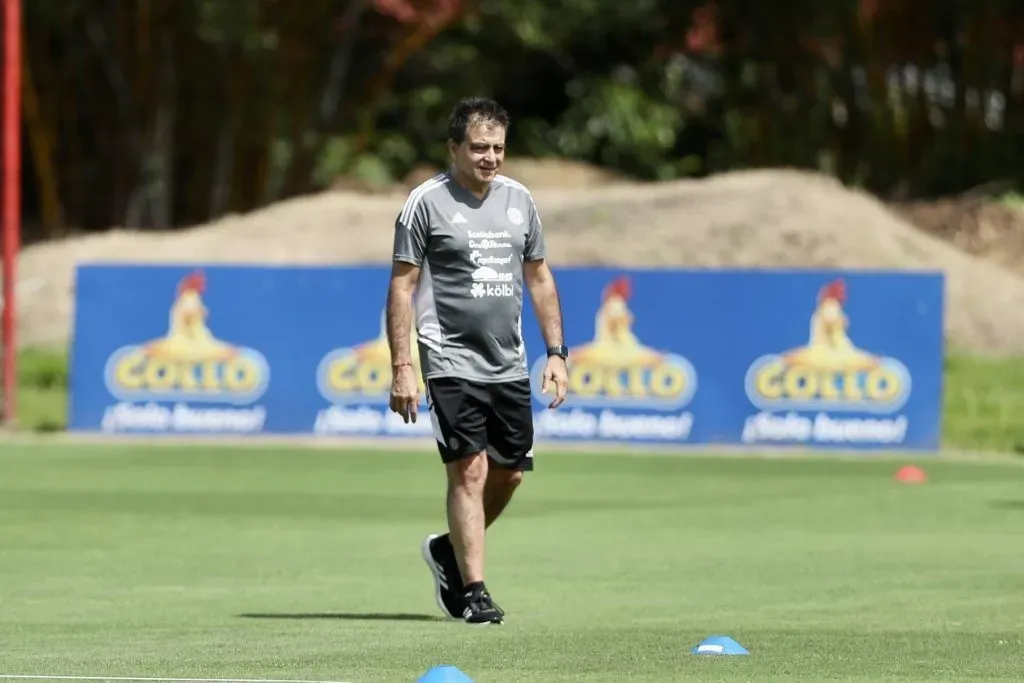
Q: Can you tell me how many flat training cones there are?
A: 3